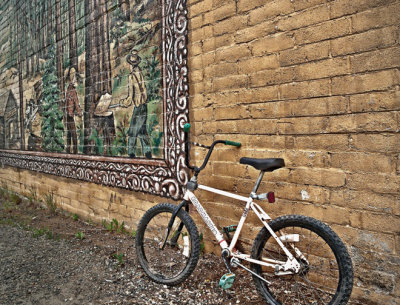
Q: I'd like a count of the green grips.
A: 2